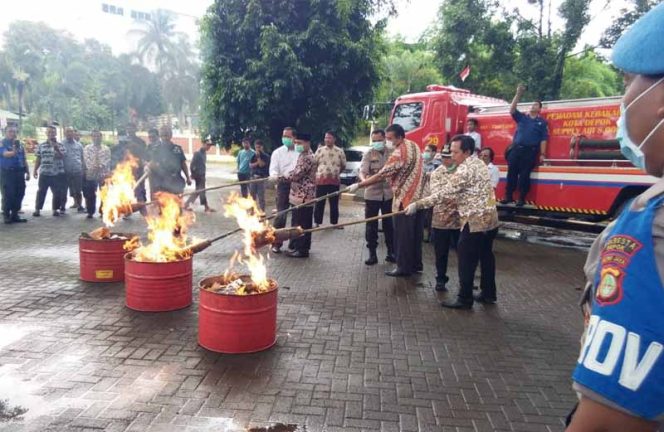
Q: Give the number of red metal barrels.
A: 3